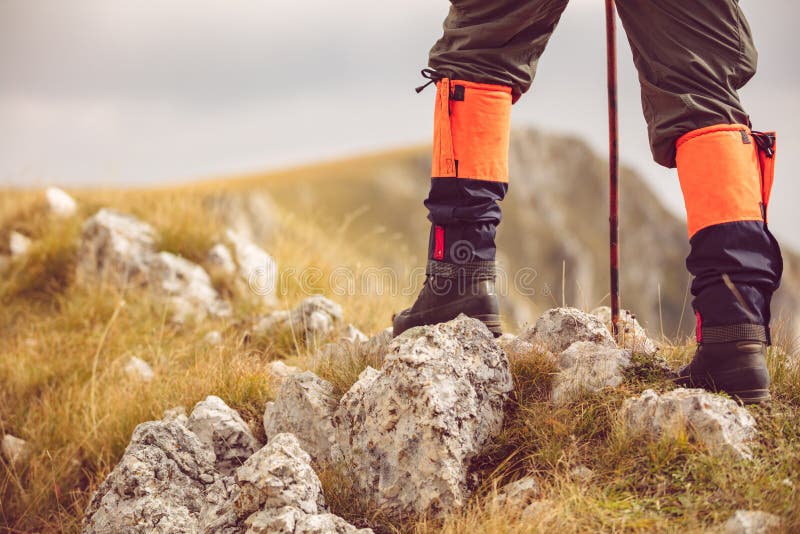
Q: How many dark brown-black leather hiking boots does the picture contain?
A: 2